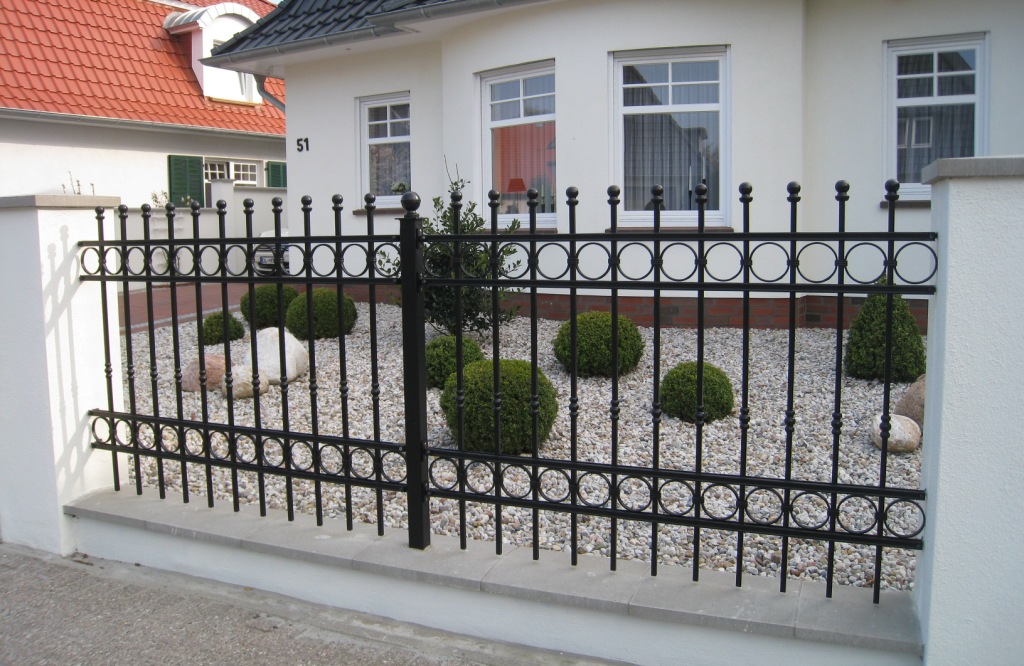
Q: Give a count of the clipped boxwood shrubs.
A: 8